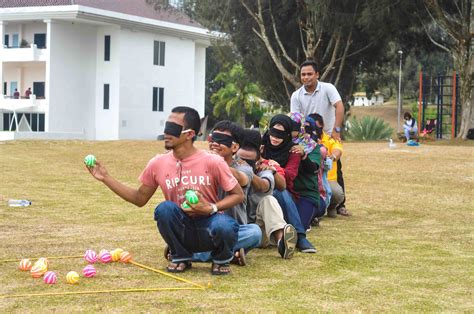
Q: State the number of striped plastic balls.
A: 13